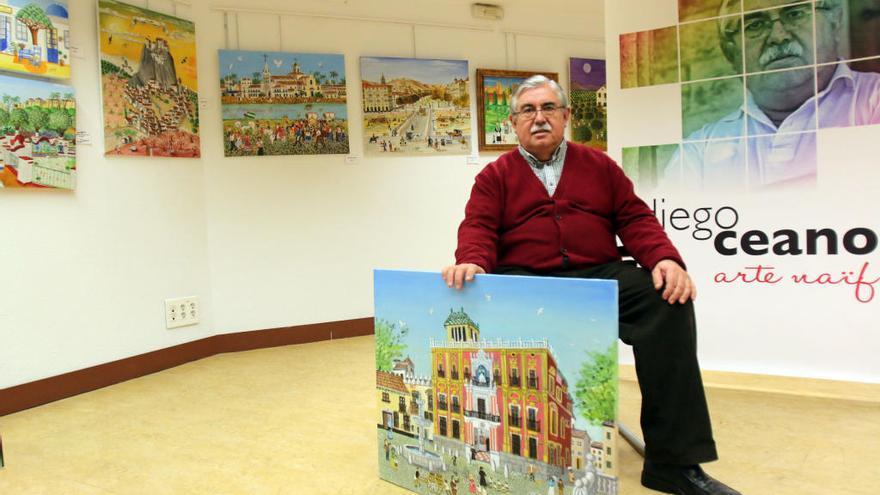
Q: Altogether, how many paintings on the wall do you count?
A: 7